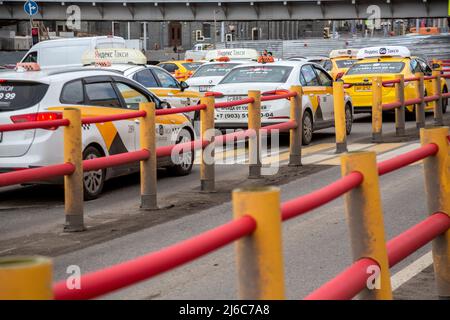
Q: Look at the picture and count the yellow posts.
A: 14